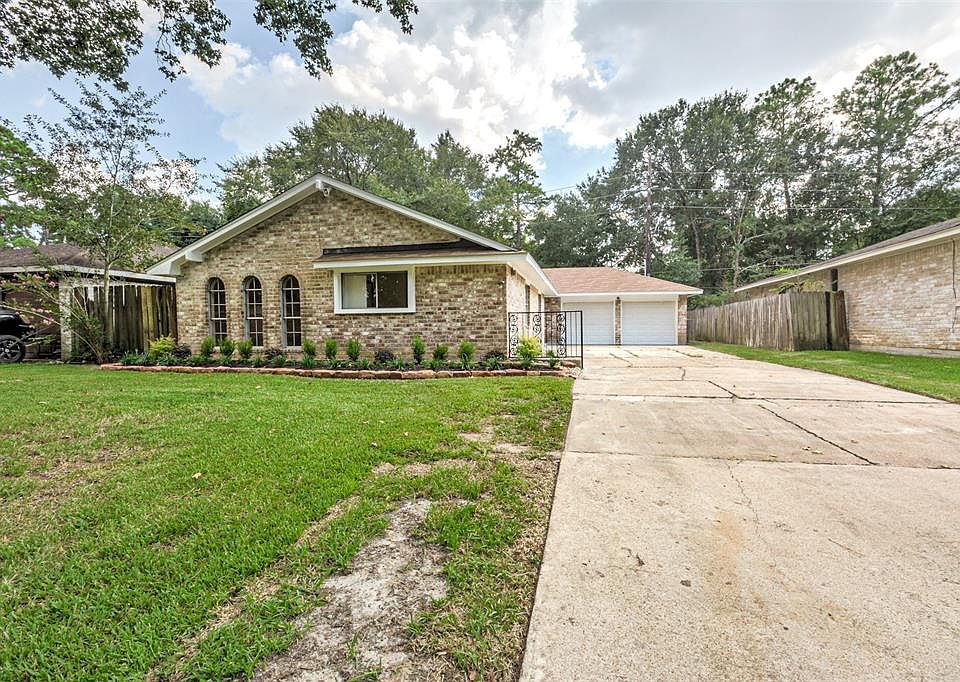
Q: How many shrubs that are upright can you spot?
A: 9